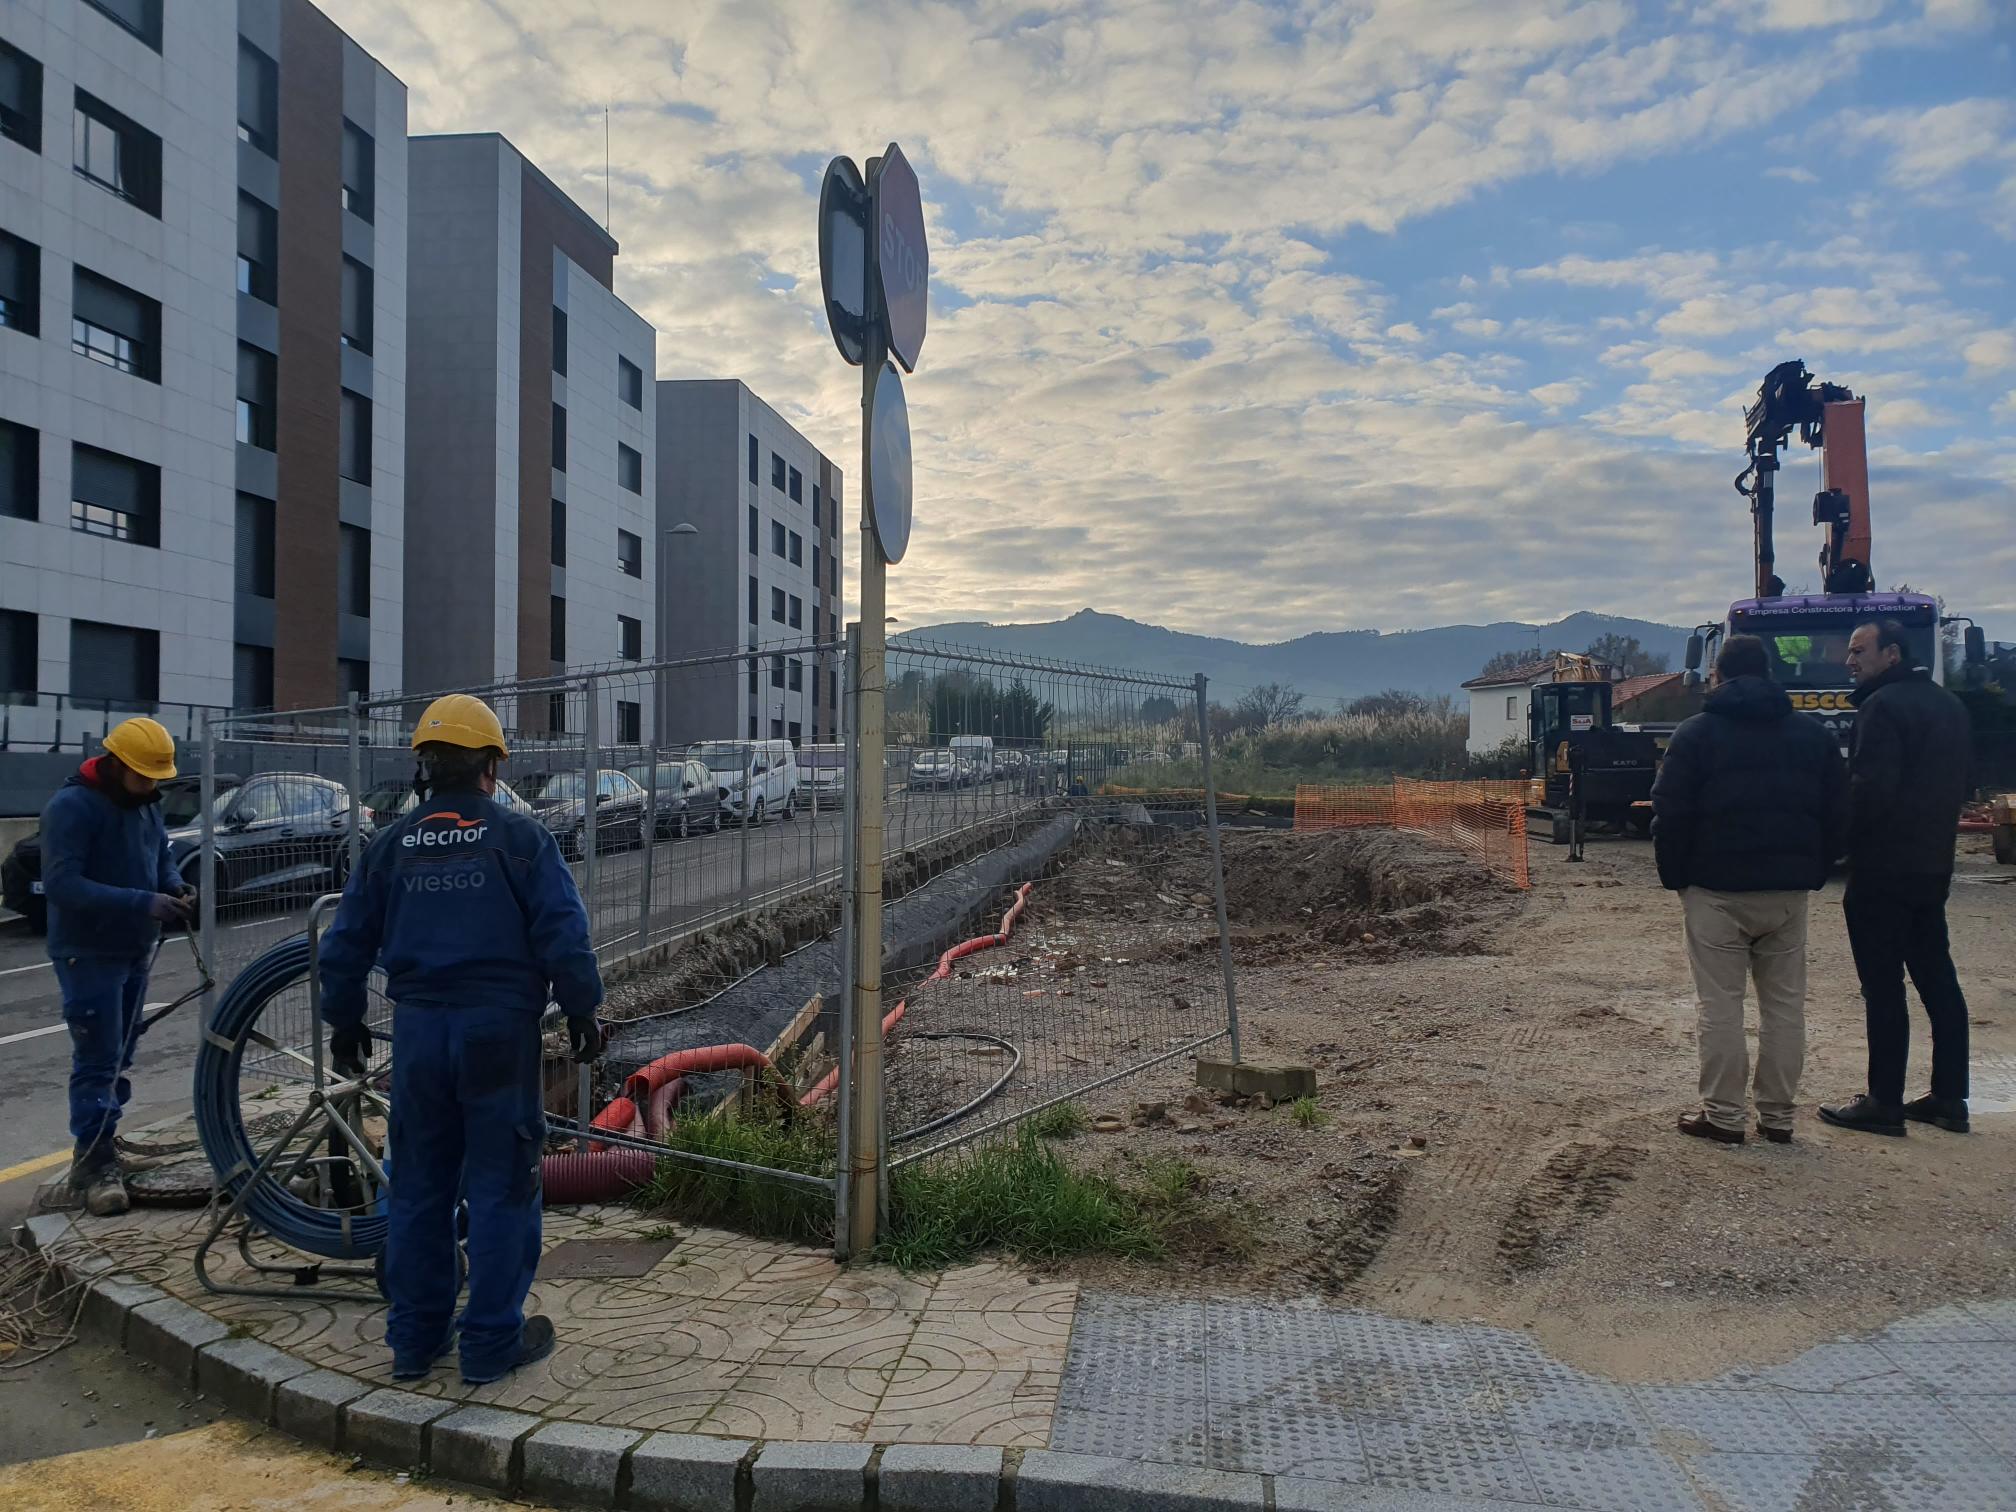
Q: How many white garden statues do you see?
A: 0